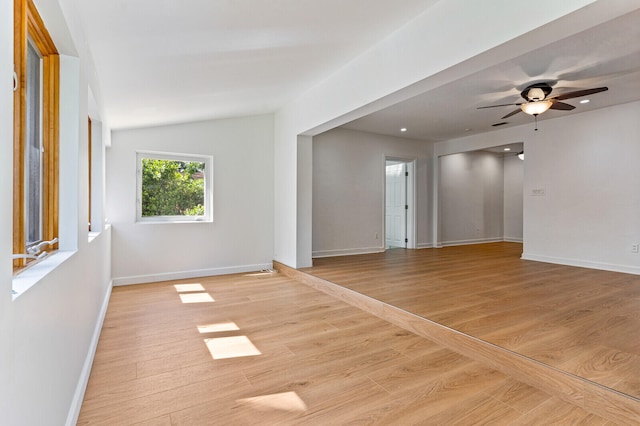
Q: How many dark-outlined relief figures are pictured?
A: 0